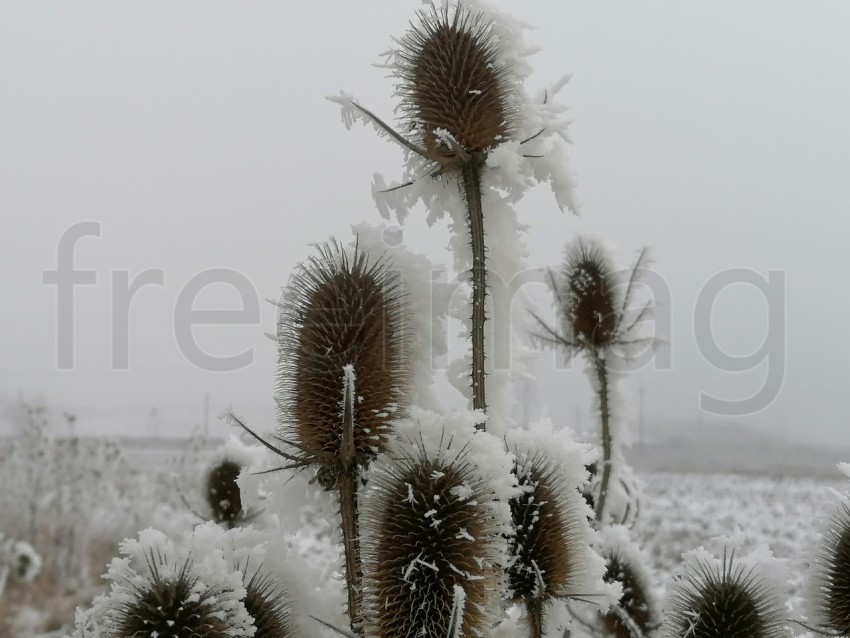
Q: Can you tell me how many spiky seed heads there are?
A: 11